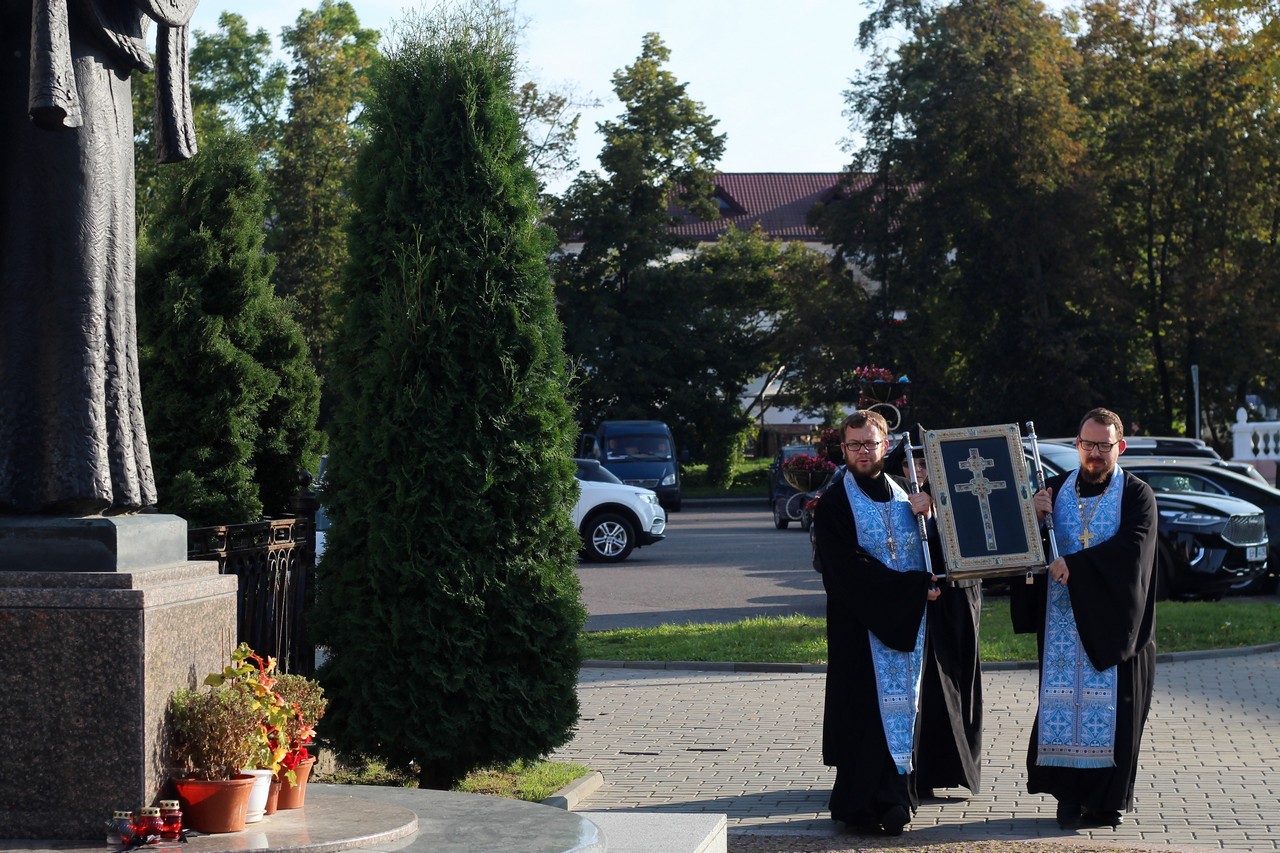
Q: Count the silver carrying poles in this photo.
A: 2